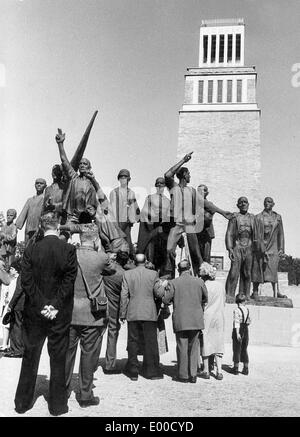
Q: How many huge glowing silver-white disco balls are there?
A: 0